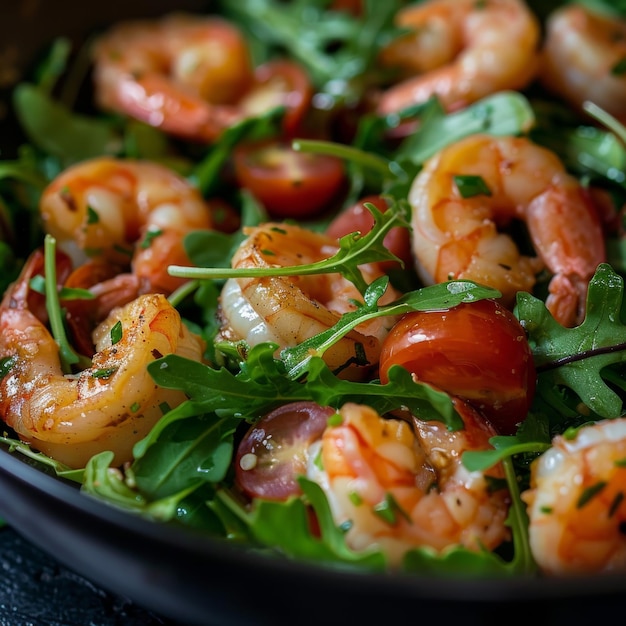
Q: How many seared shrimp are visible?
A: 9